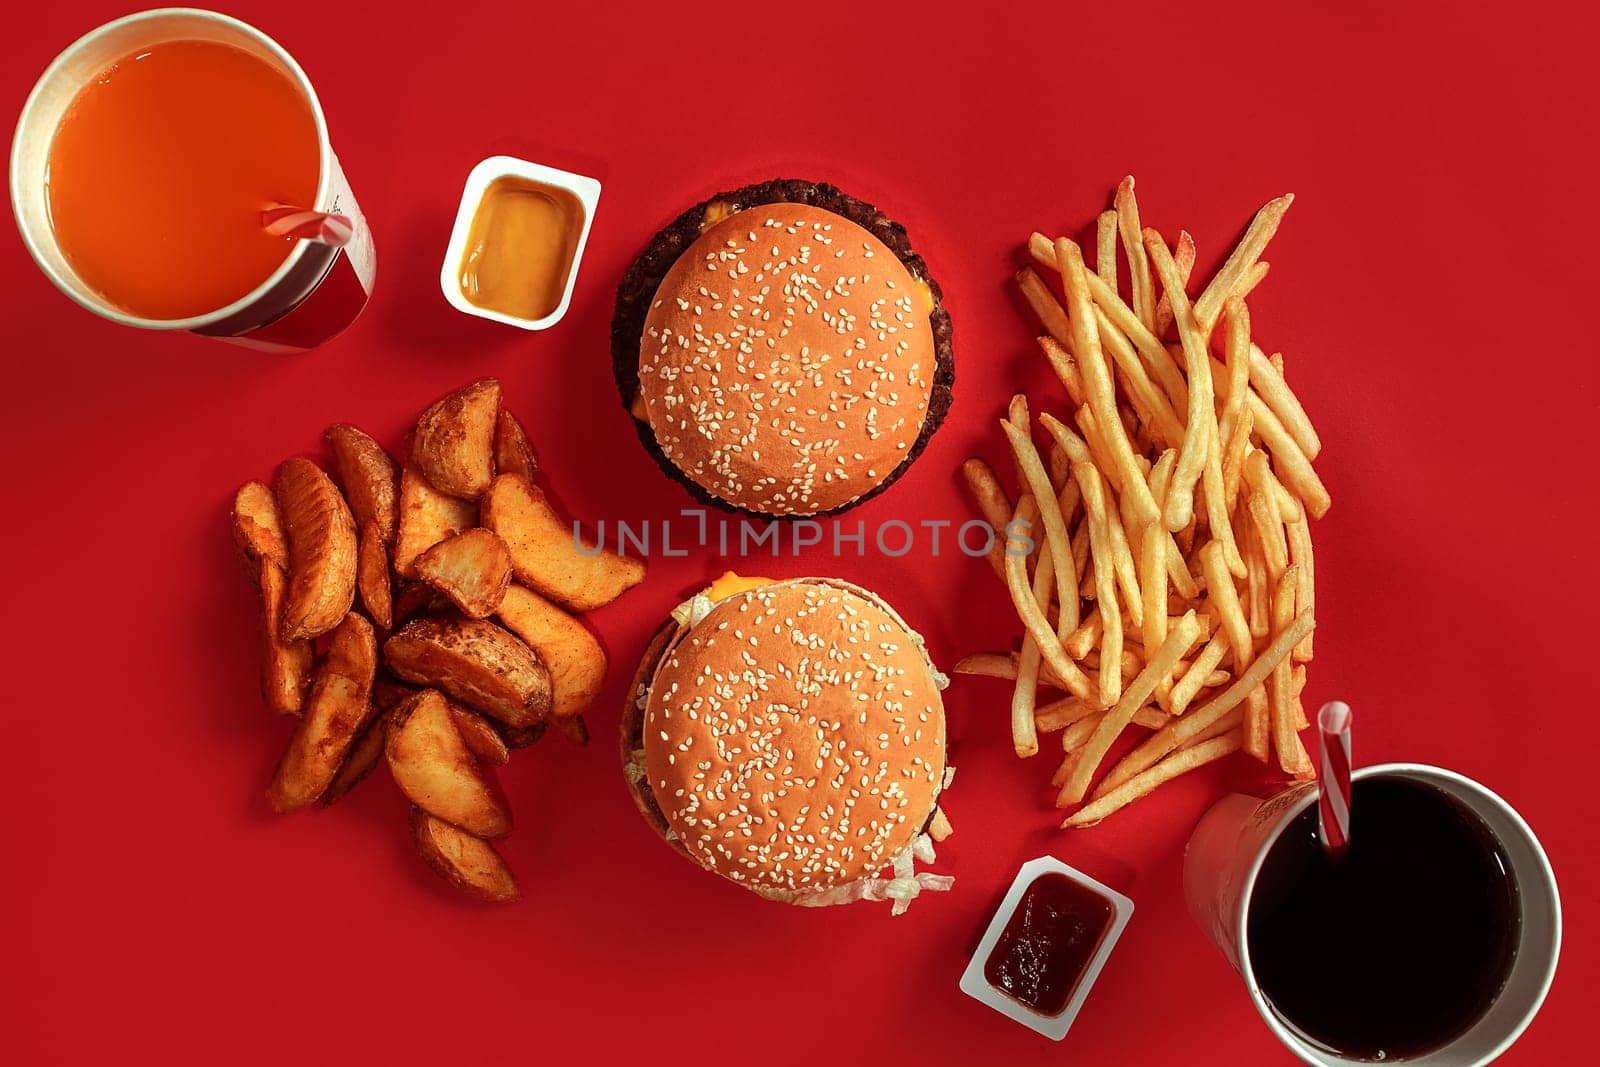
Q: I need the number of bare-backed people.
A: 0